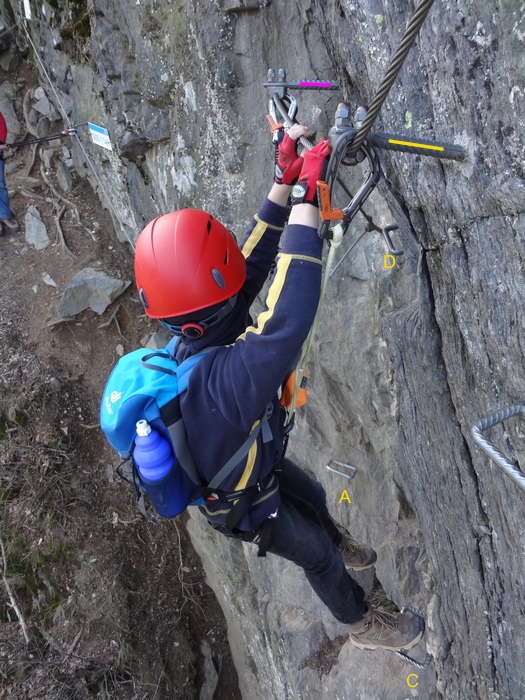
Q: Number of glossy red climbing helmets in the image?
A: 1